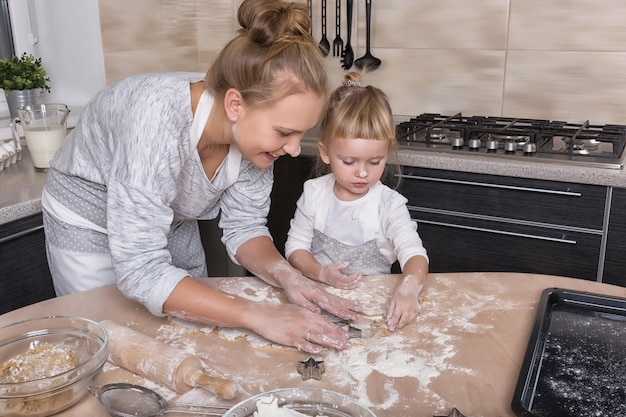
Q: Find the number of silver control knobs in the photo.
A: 5